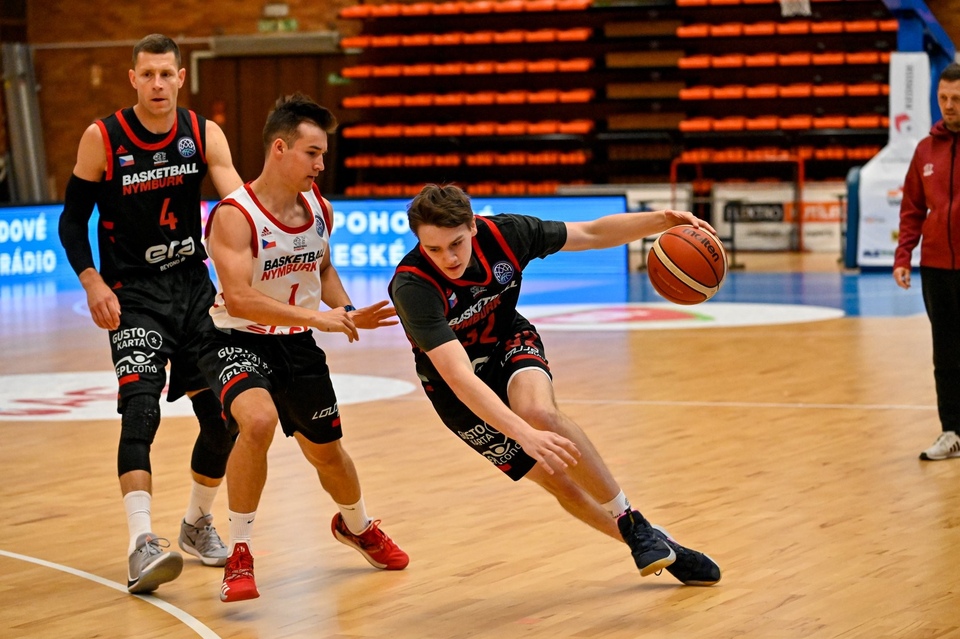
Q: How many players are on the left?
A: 2